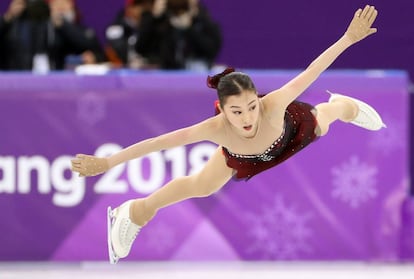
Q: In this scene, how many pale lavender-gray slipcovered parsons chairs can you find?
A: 0